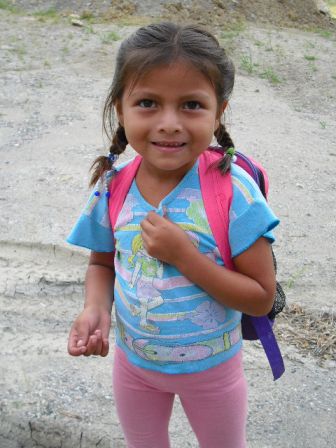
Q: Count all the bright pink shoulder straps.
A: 2